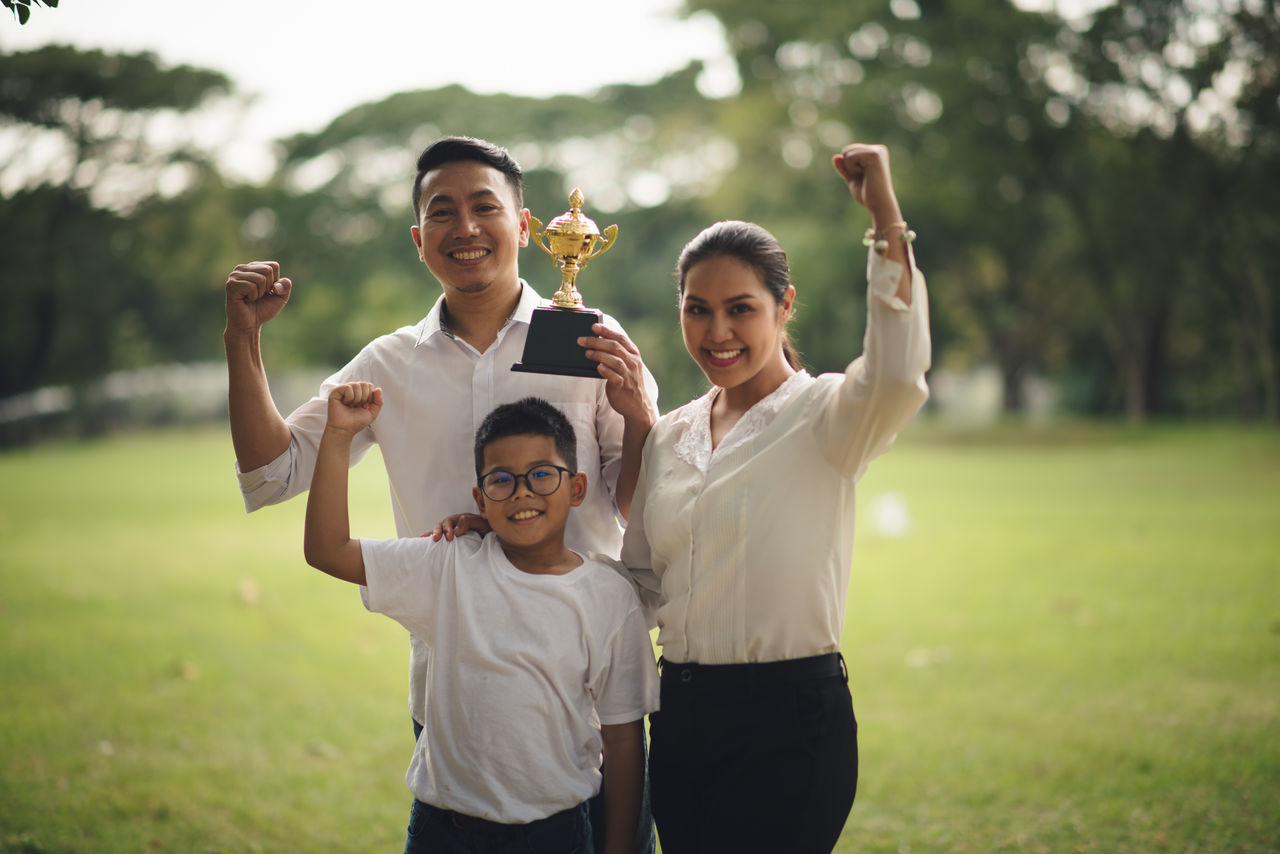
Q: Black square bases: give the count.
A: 1